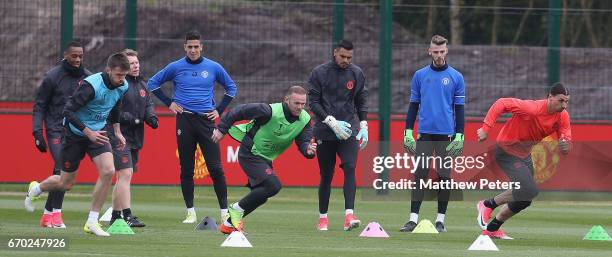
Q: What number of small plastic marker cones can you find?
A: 8